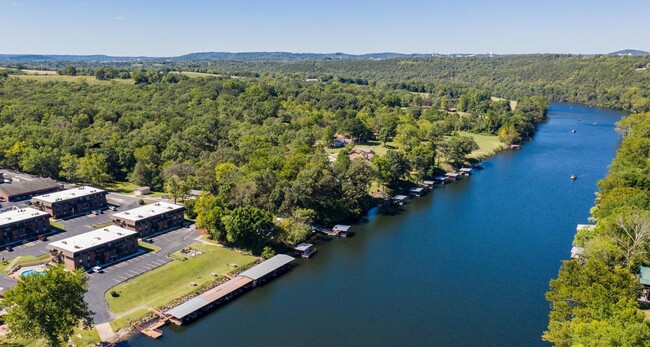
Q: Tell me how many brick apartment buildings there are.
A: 4